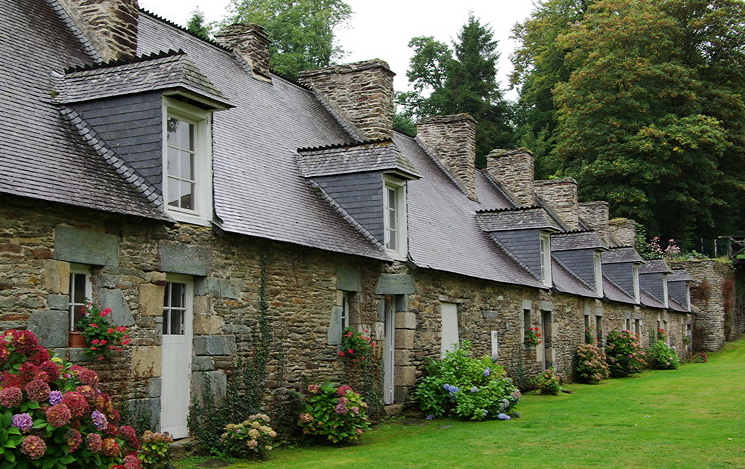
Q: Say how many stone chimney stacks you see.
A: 8